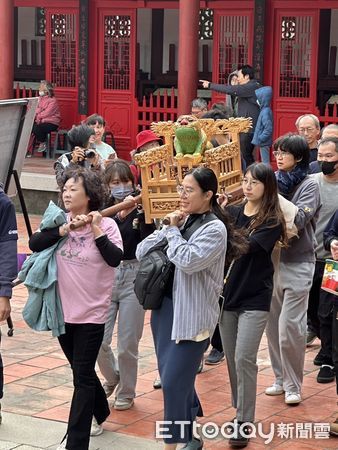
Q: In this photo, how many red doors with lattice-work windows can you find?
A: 4